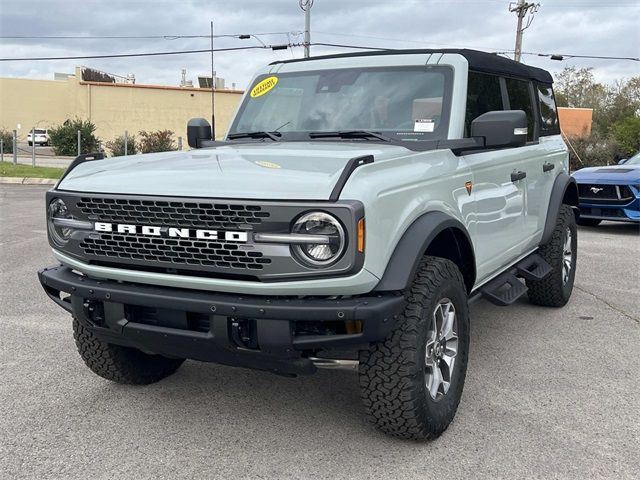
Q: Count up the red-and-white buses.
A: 0